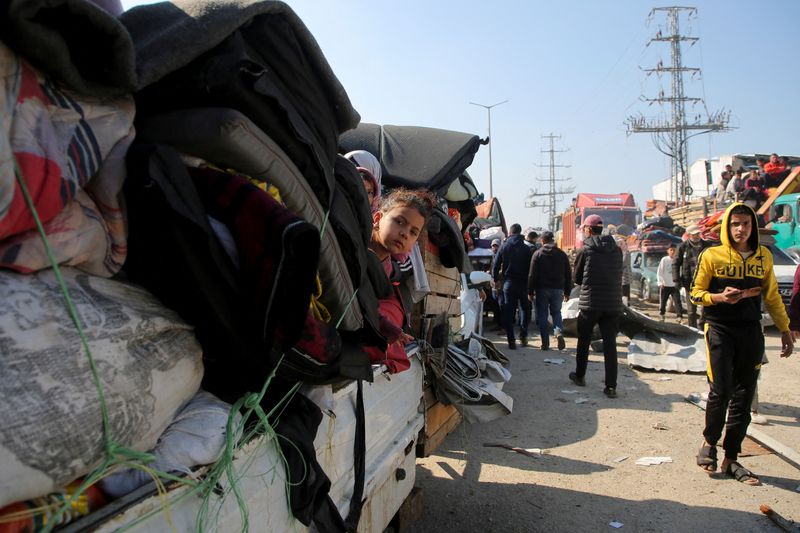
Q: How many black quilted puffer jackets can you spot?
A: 1